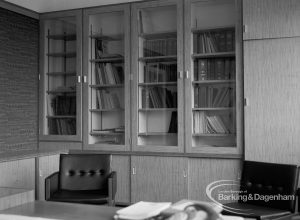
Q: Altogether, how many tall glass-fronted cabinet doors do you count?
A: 4